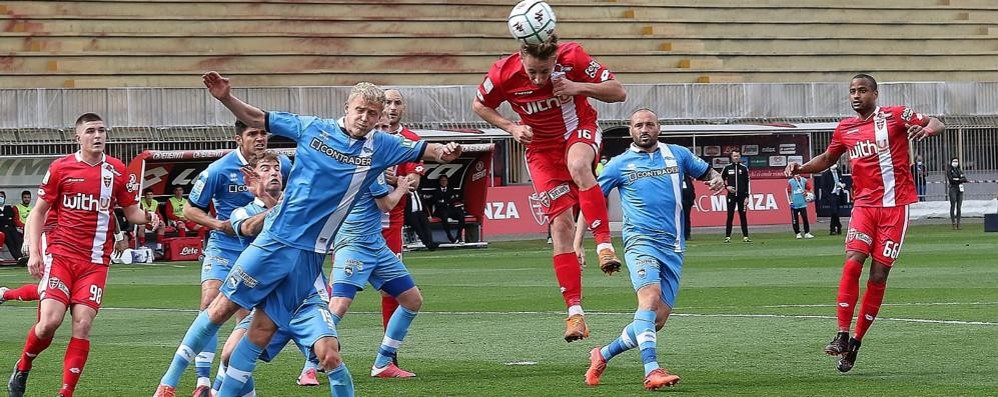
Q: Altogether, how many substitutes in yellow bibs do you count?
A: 3